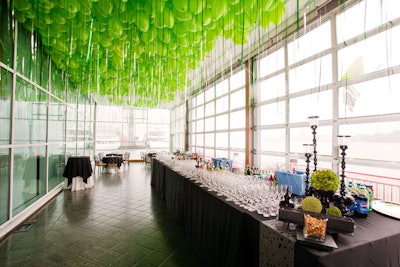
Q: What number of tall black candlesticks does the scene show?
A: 3